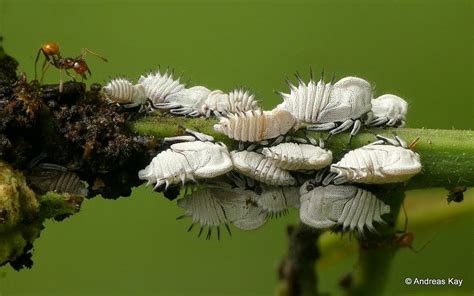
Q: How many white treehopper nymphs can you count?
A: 13